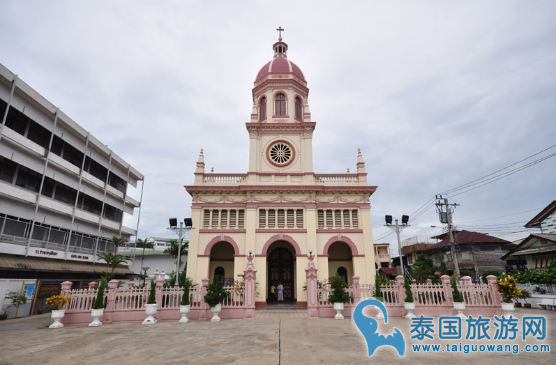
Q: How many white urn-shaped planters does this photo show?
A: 10